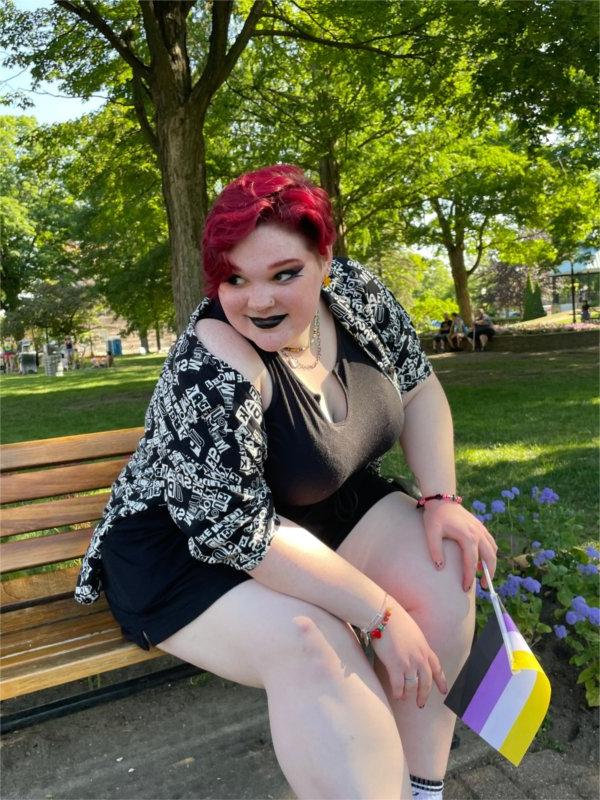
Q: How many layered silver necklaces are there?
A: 2